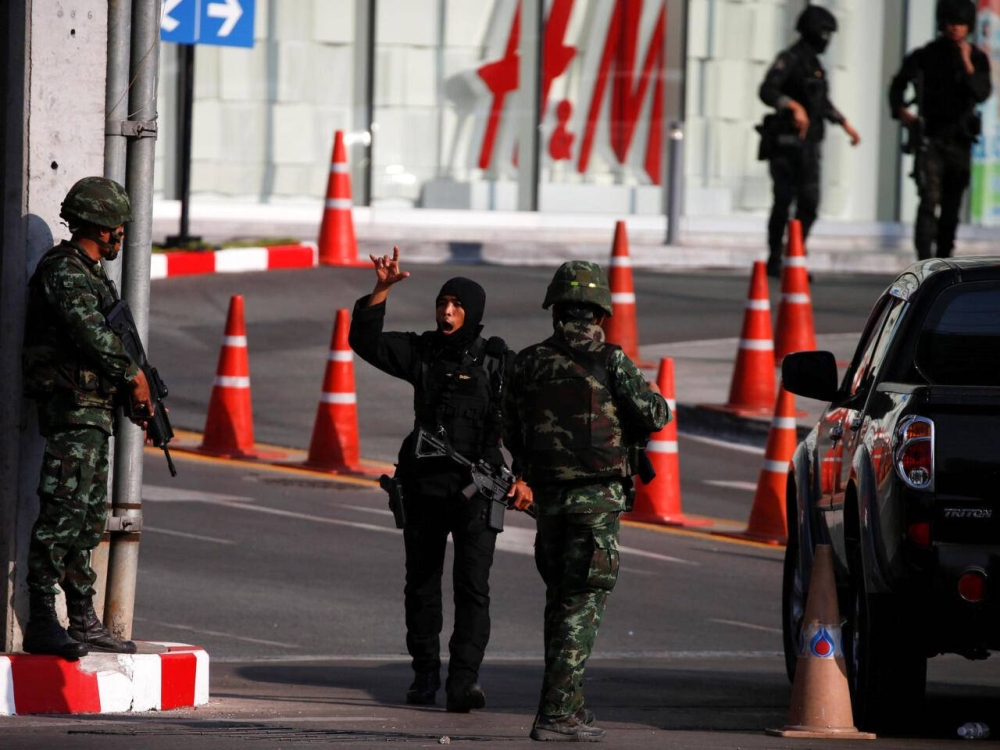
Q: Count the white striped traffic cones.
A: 8